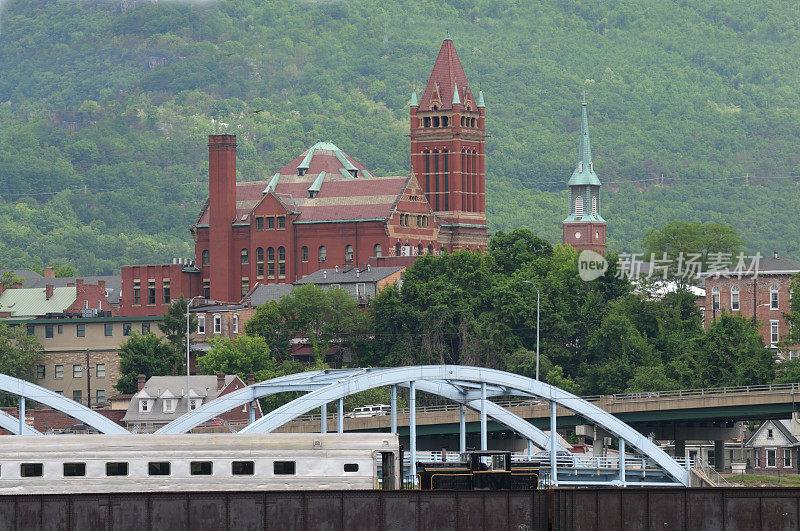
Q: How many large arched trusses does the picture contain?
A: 4